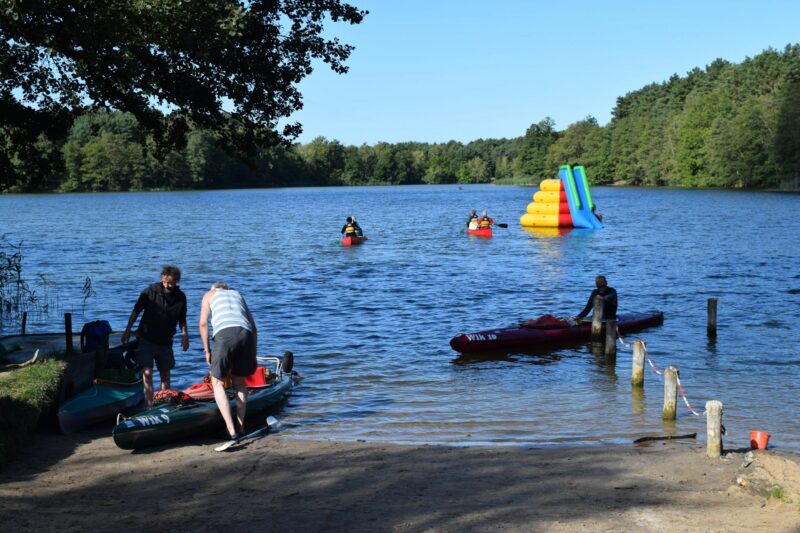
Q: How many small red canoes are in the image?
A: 2